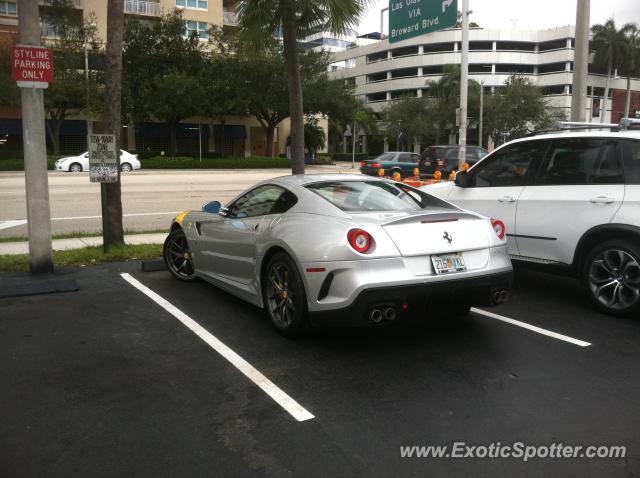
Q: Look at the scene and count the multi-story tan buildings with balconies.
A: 1